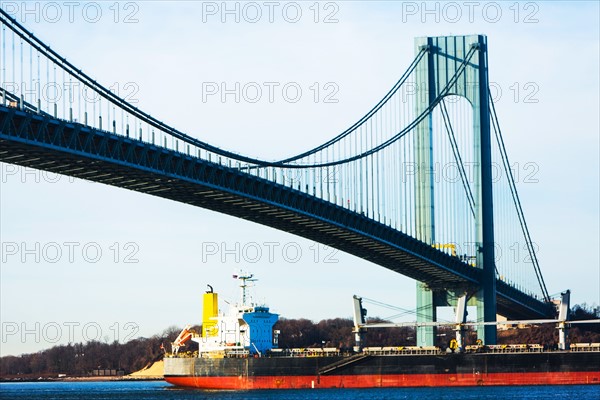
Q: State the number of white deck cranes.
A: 3